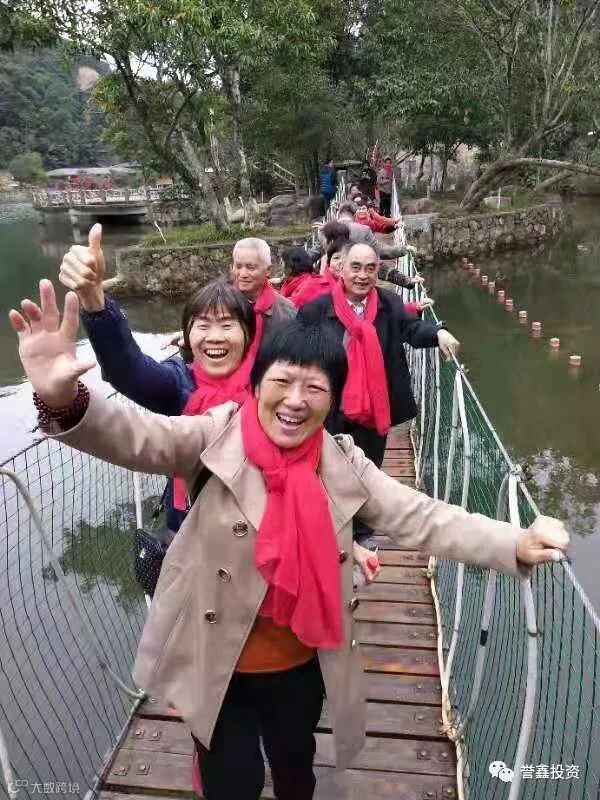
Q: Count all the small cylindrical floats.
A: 11